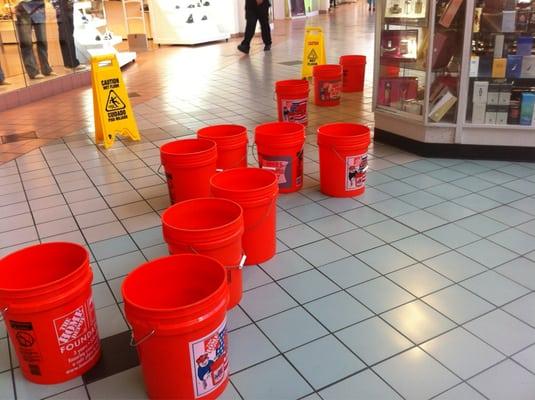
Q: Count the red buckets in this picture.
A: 11